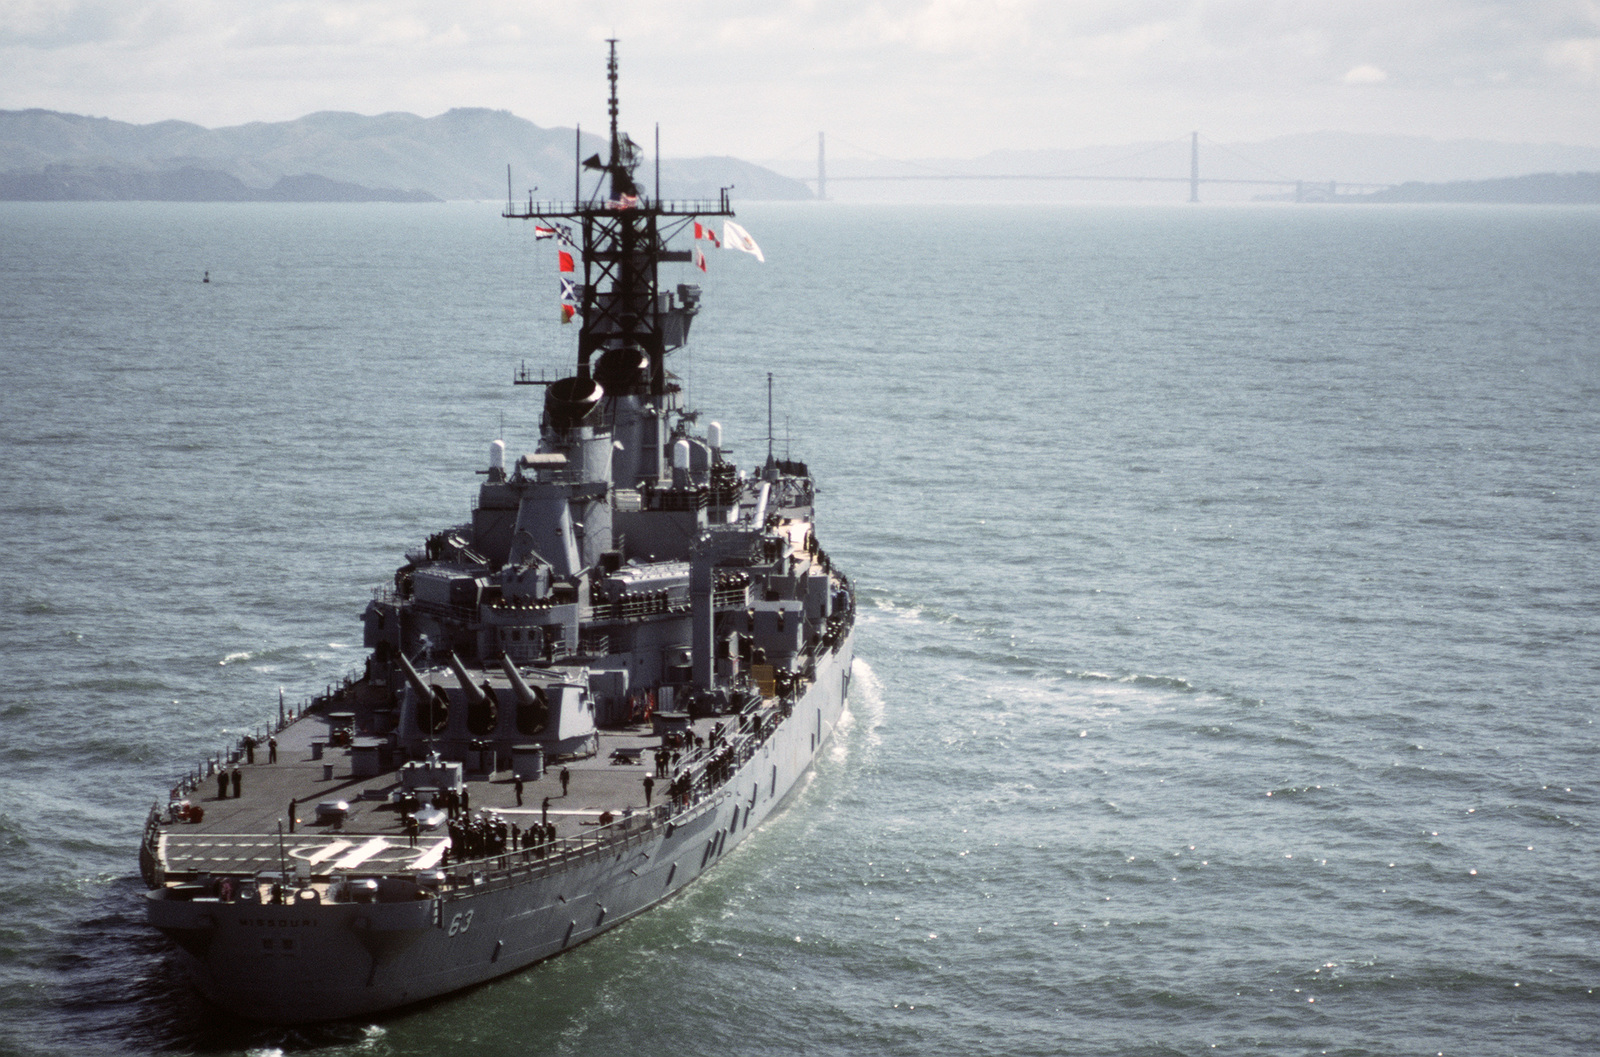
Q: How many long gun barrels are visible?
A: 3